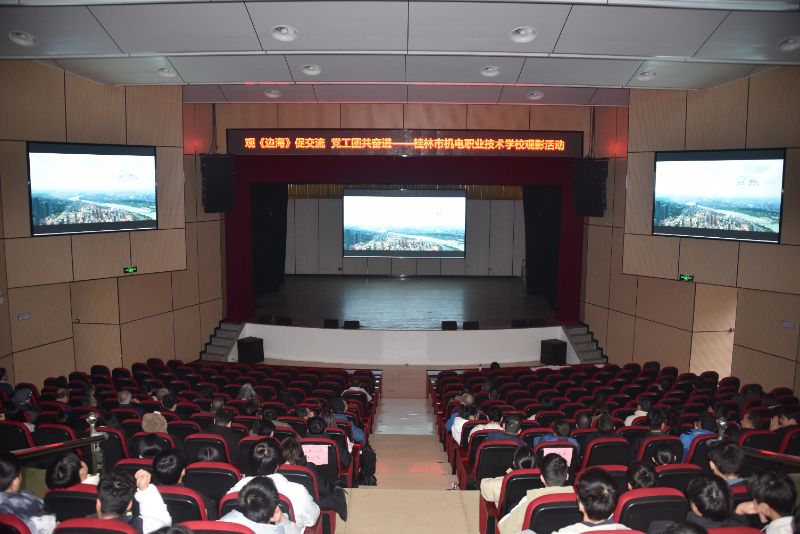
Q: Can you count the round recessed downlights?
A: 10